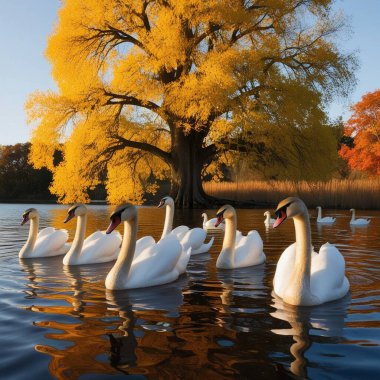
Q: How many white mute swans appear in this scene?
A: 10